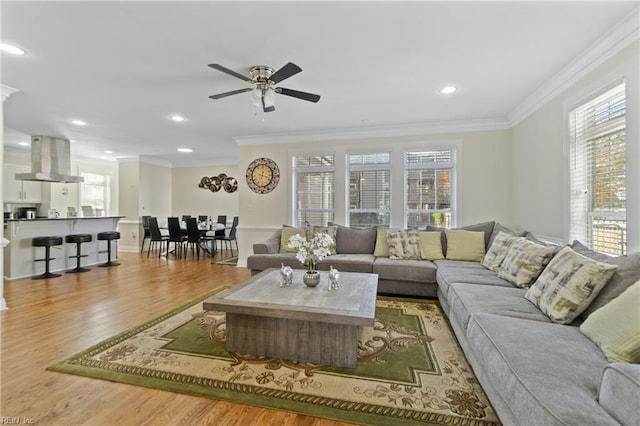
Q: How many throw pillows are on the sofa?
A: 10